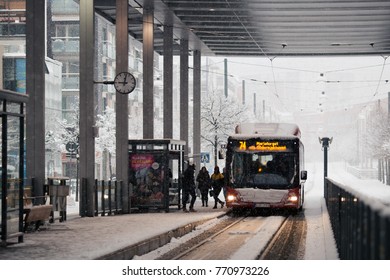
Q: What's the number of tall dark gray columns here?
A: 7